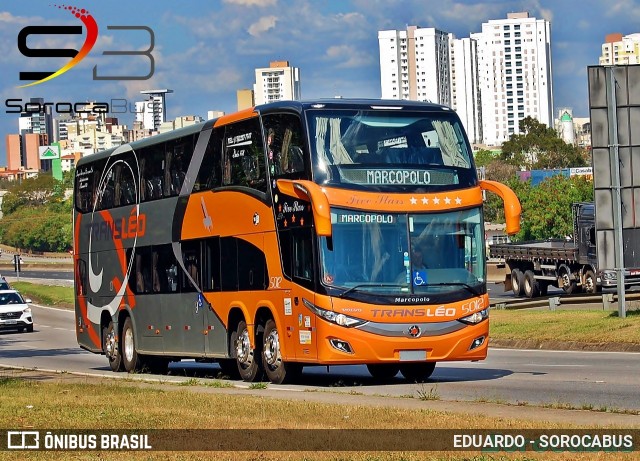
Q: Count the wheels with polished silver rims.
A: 4